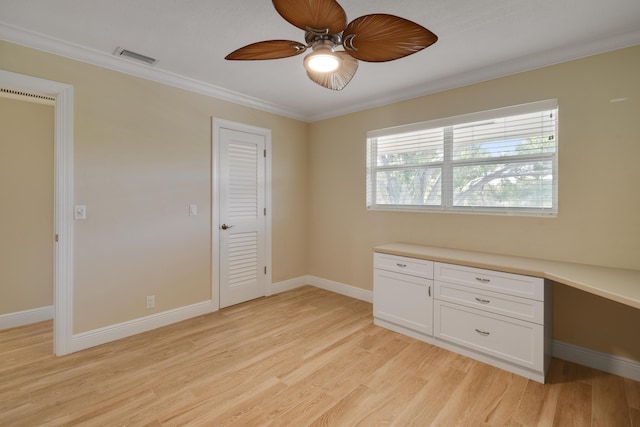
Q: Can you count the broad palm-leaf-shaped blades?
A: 4